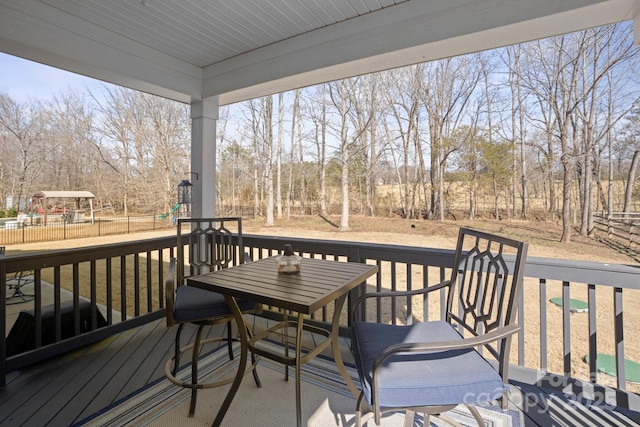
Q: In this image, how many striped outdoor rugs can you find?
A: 1